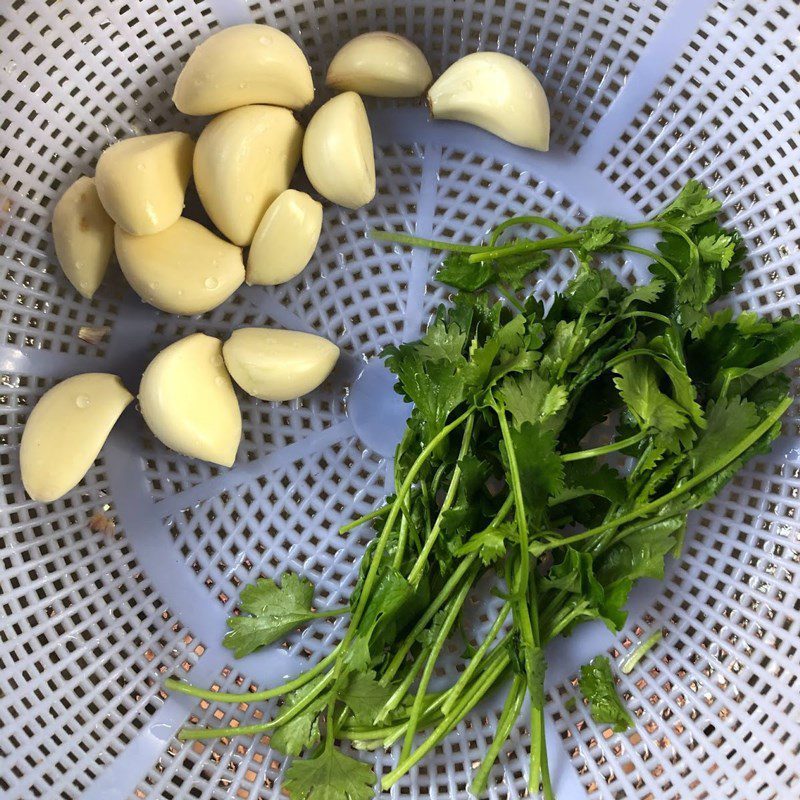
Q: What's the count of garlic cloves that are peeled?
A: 12